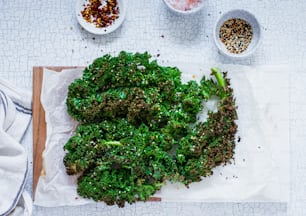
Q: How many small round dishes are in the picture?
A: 3